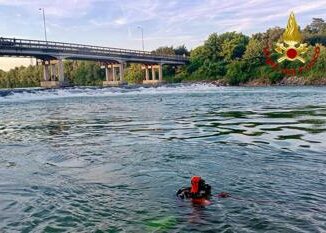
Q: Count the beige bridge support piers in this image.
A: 3